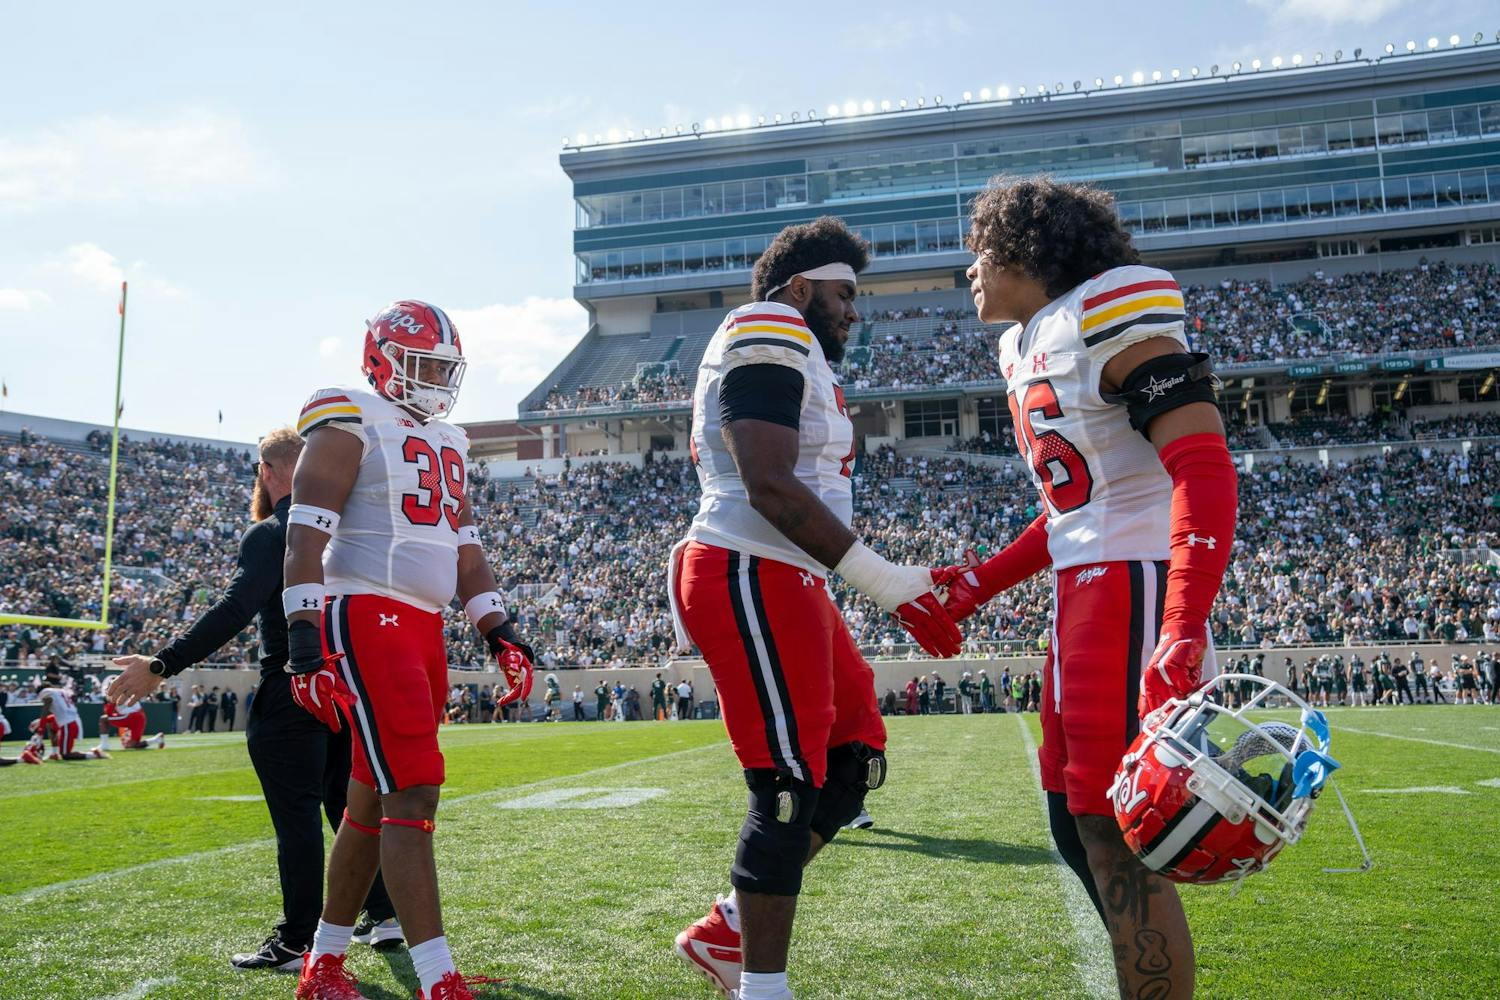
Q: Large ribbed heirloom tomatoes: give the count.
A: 0